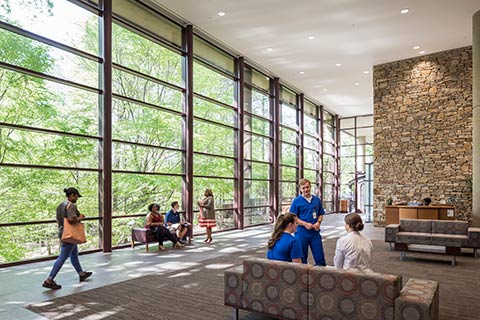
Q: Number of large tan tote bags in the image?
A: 1